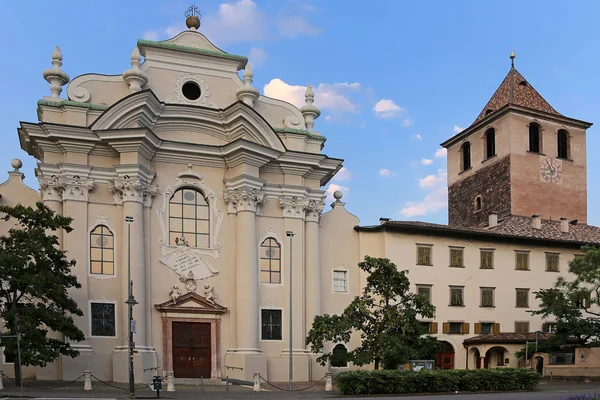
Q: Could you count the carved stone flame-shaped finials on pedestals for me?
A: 4